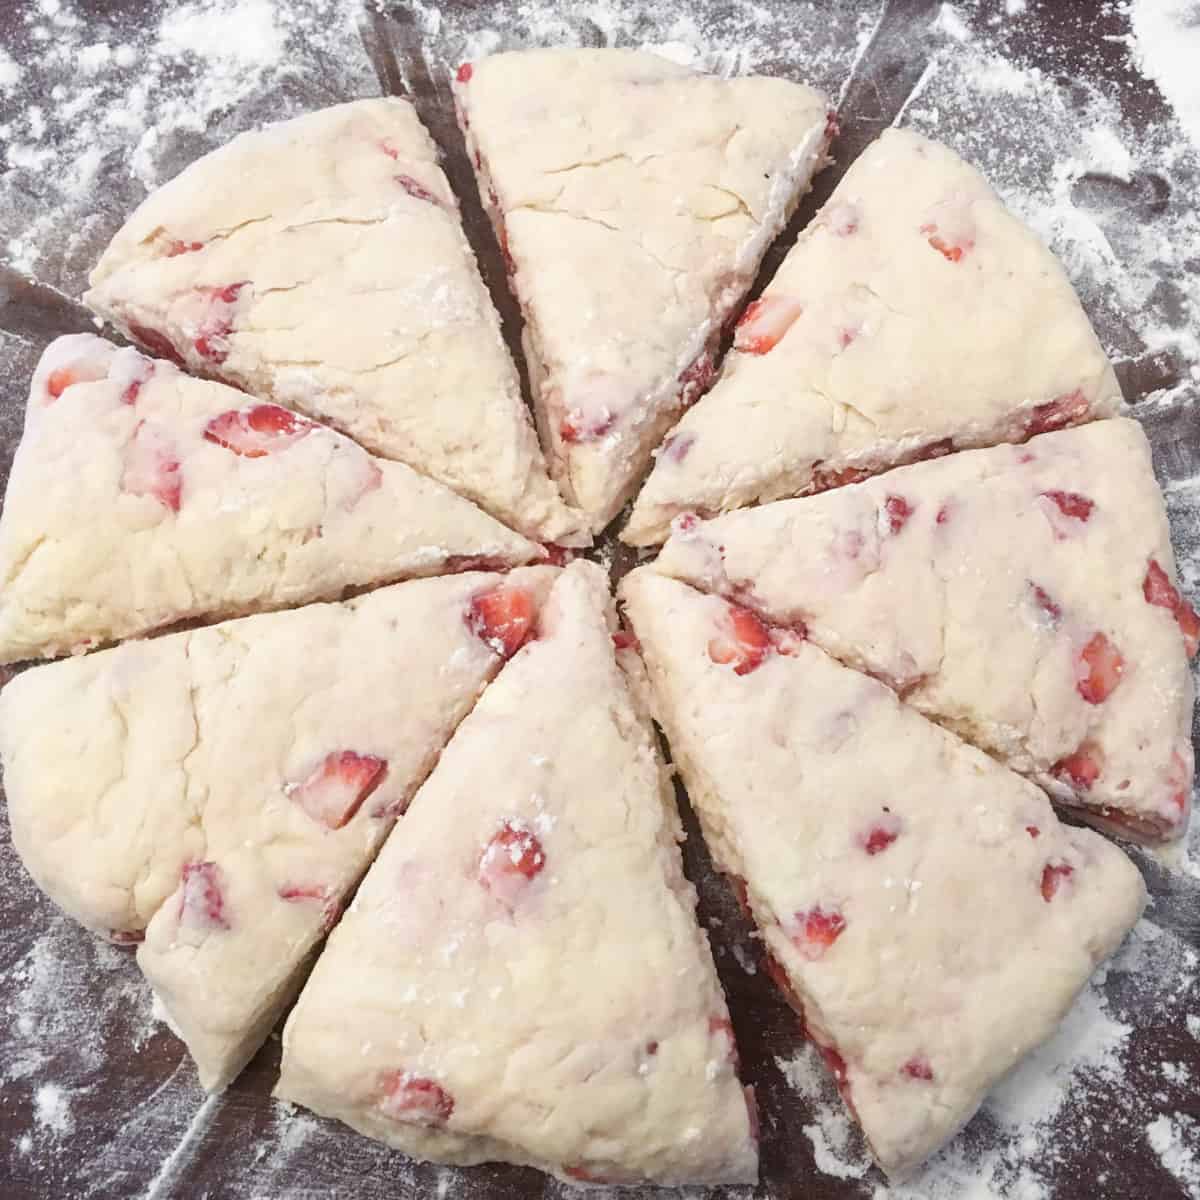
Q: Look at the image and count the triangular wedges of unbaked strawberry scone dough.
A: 8